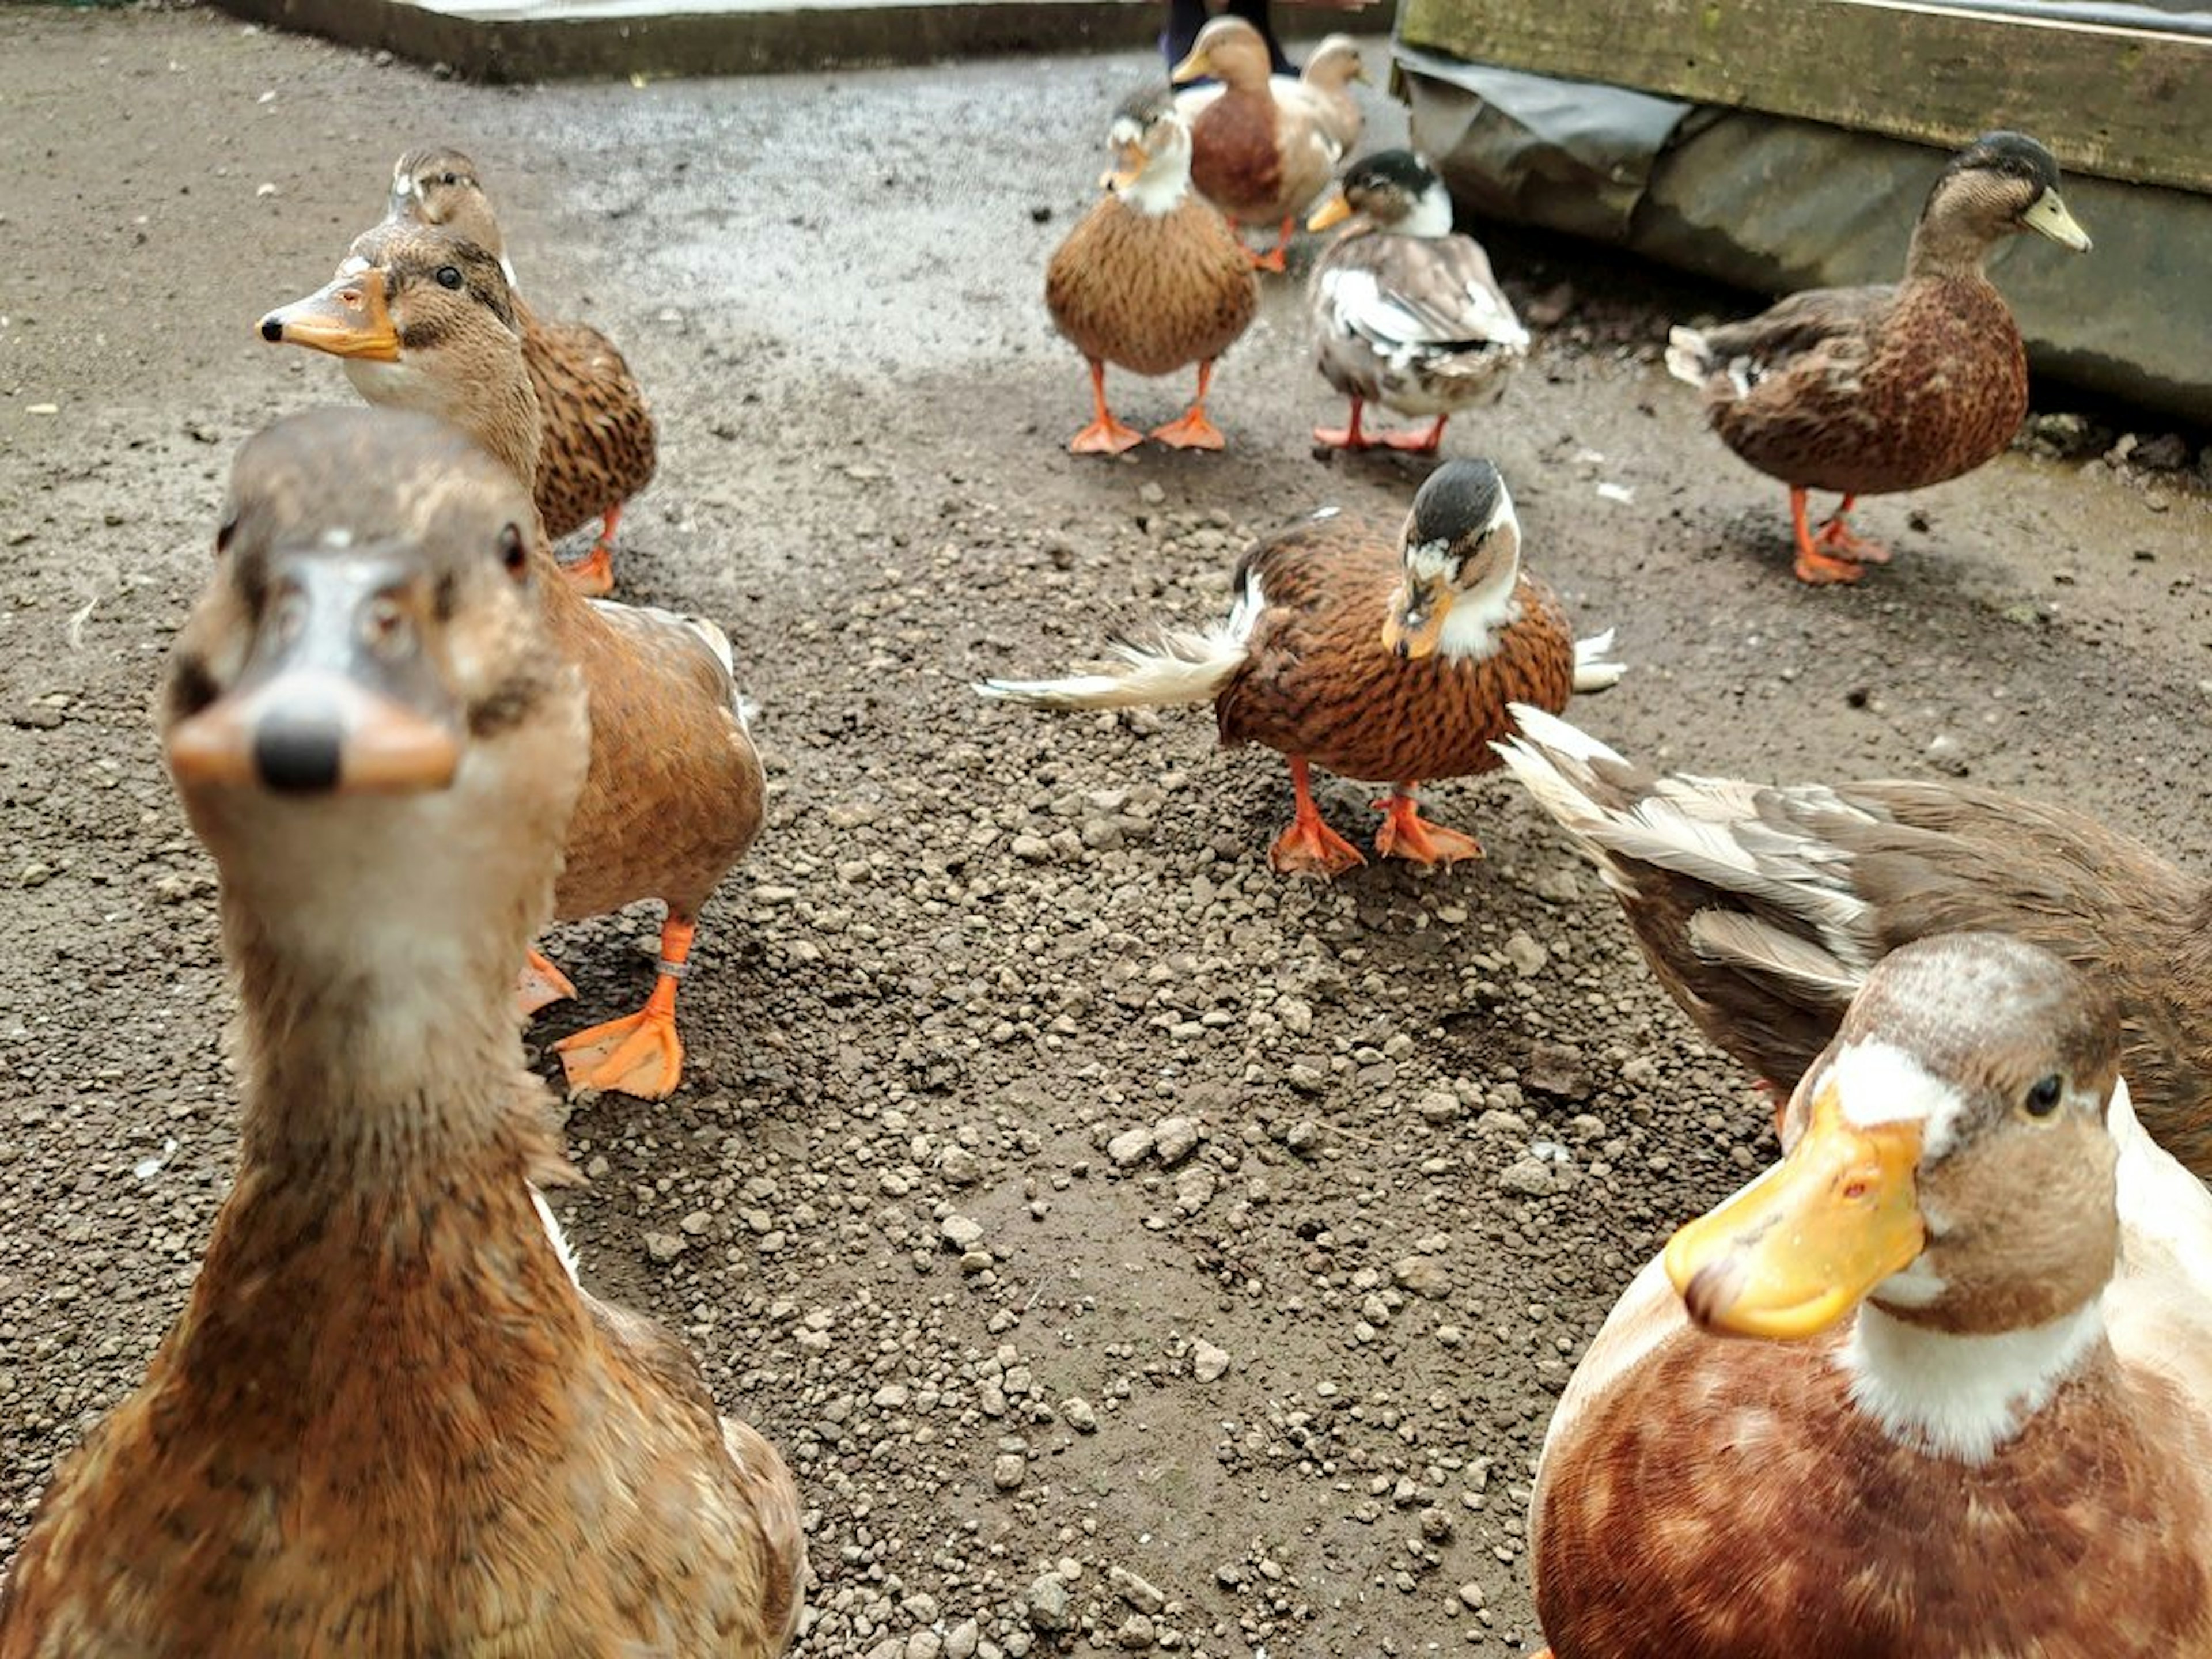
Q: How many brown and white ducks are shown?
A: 11